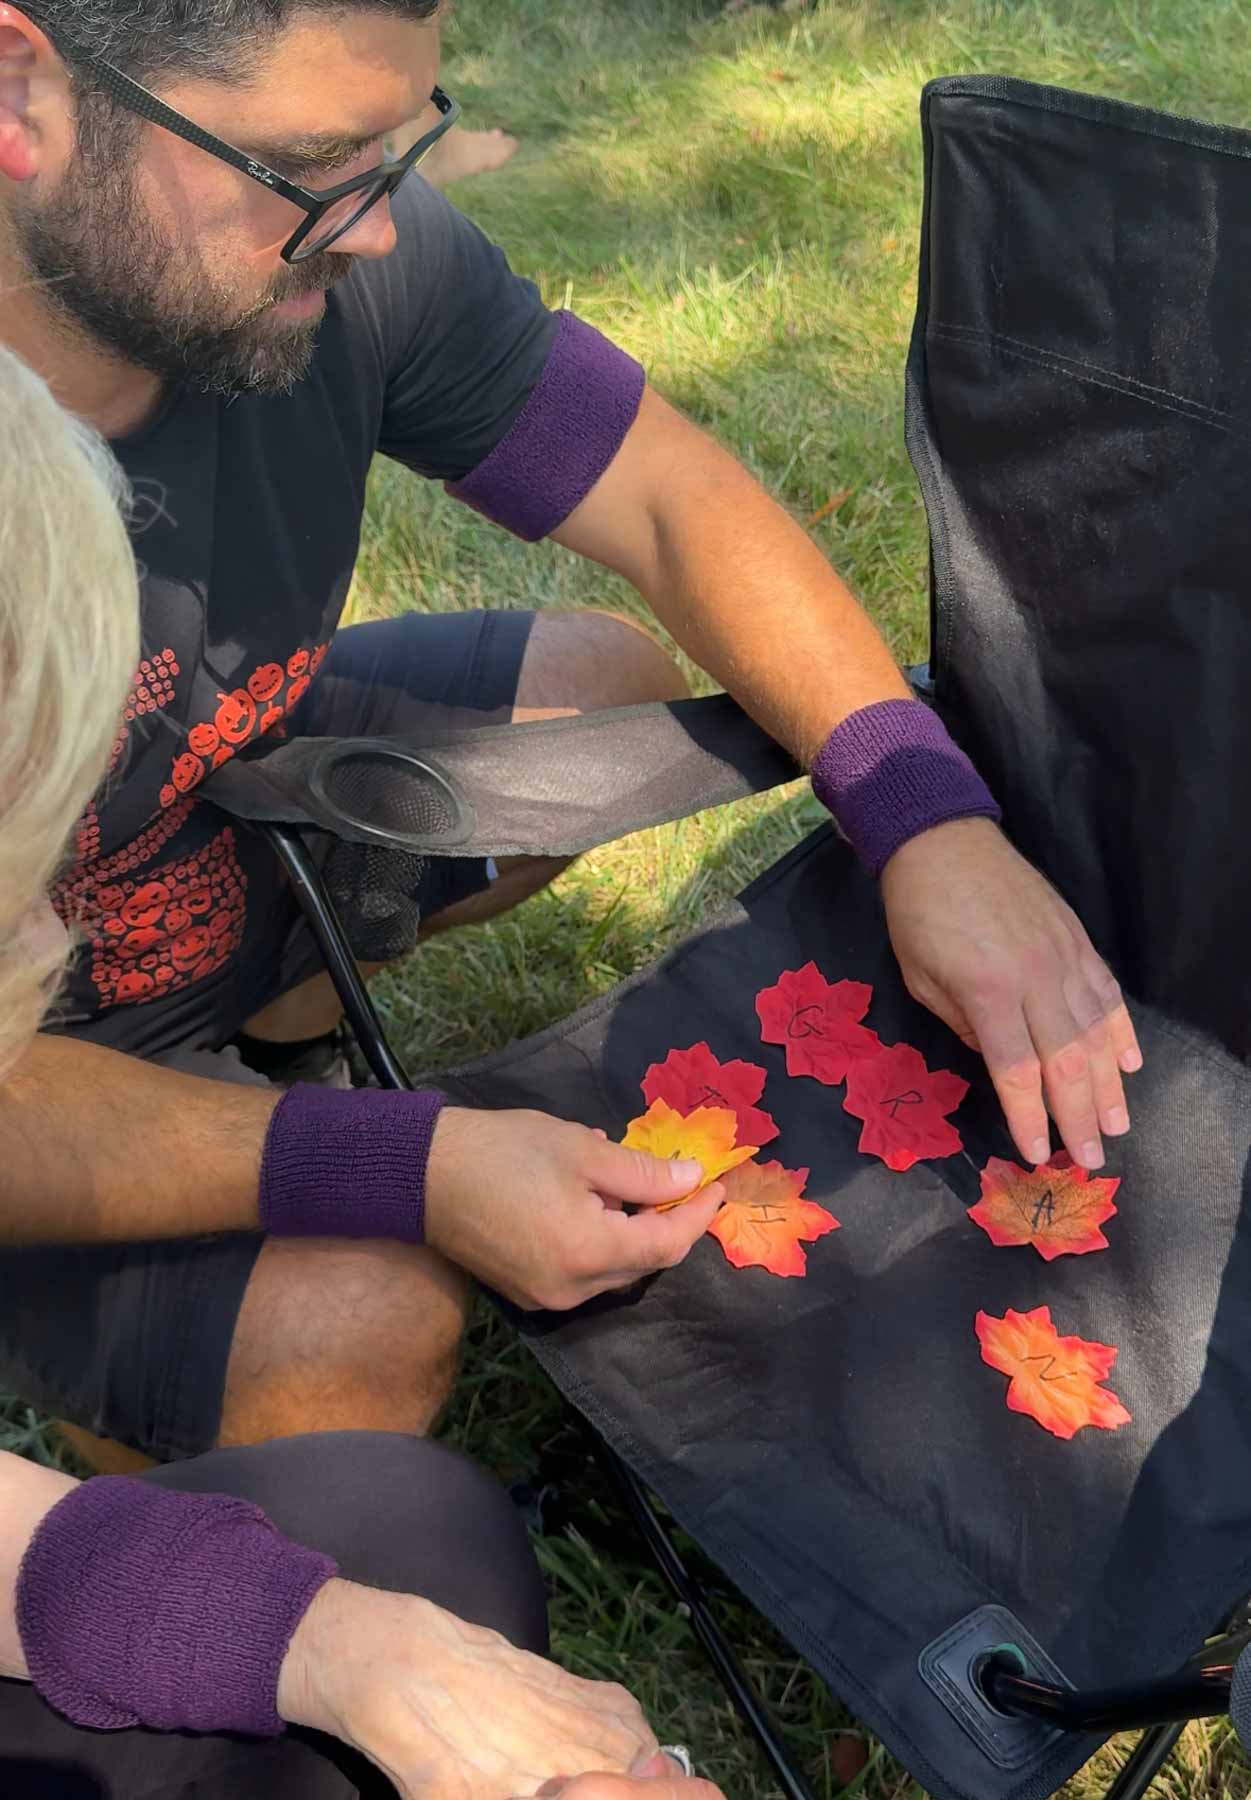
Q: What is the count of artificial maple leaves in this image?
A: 7